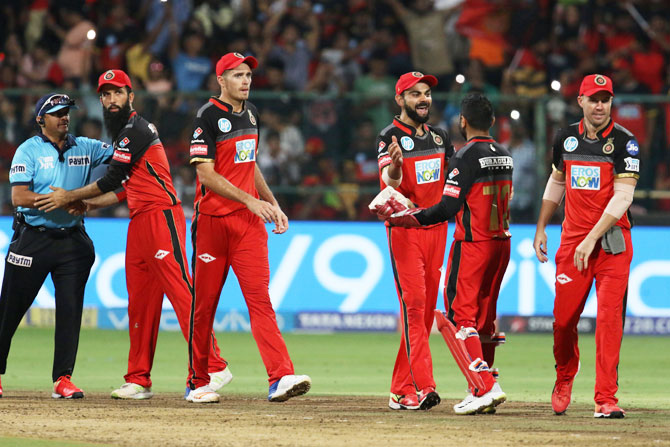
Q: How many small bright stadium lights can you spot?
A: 4